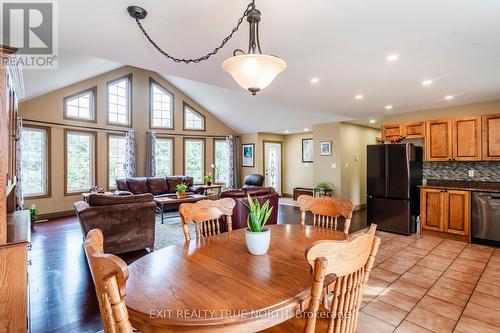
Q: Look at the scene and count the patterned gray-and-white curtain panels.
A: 4